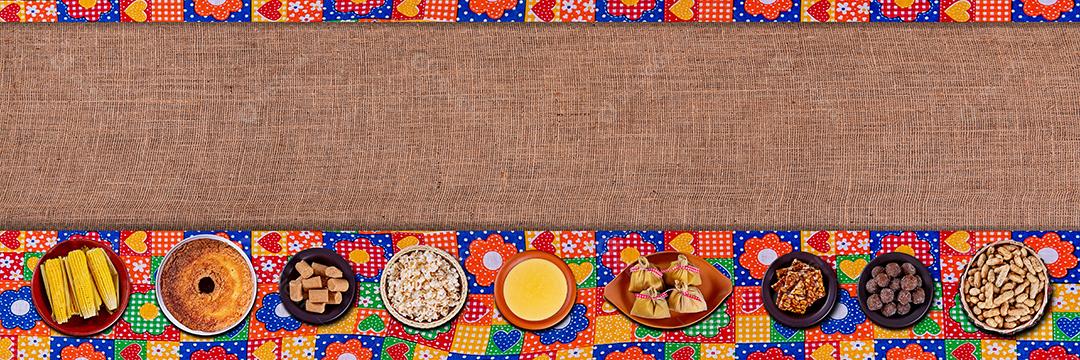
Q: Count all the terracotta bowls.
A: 2